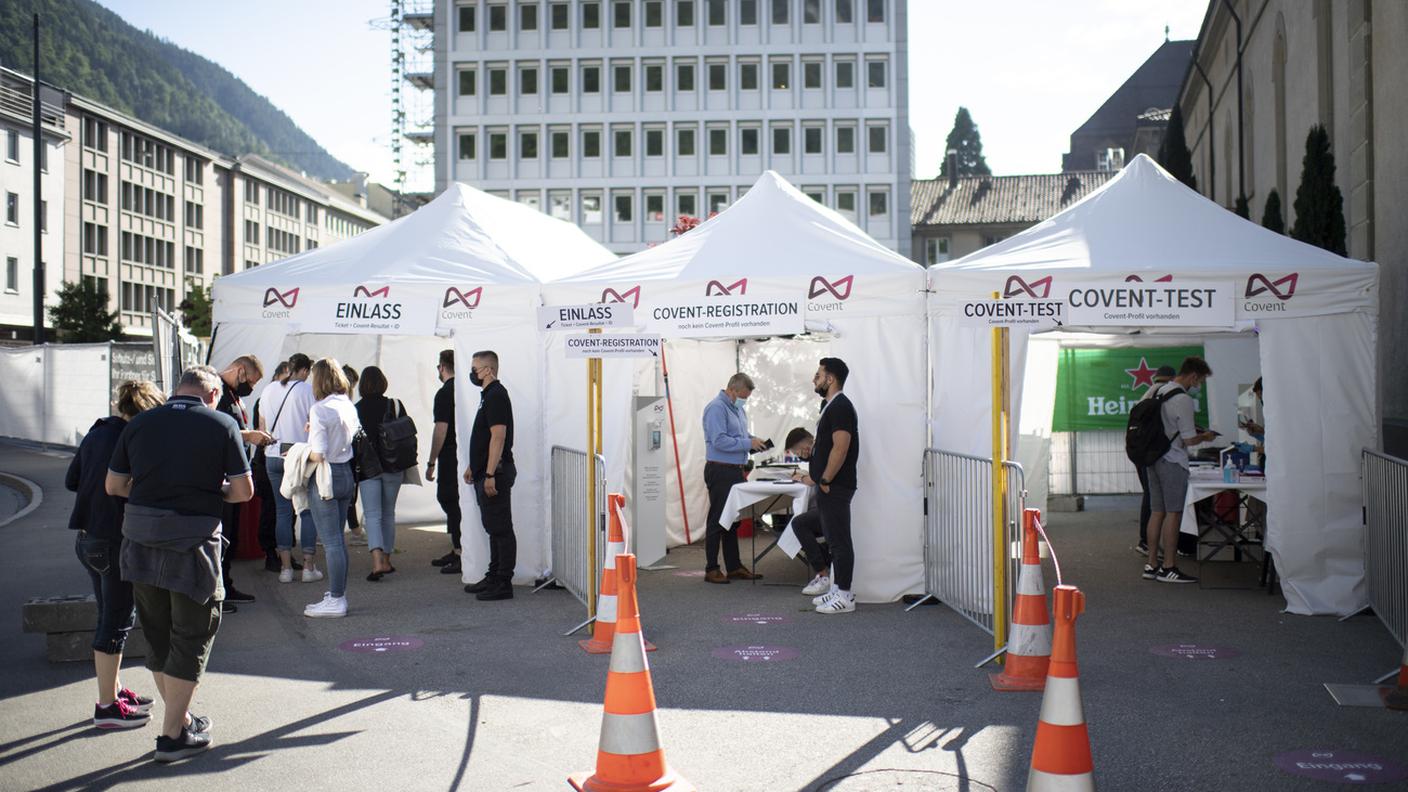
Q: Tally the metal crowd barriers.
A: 3